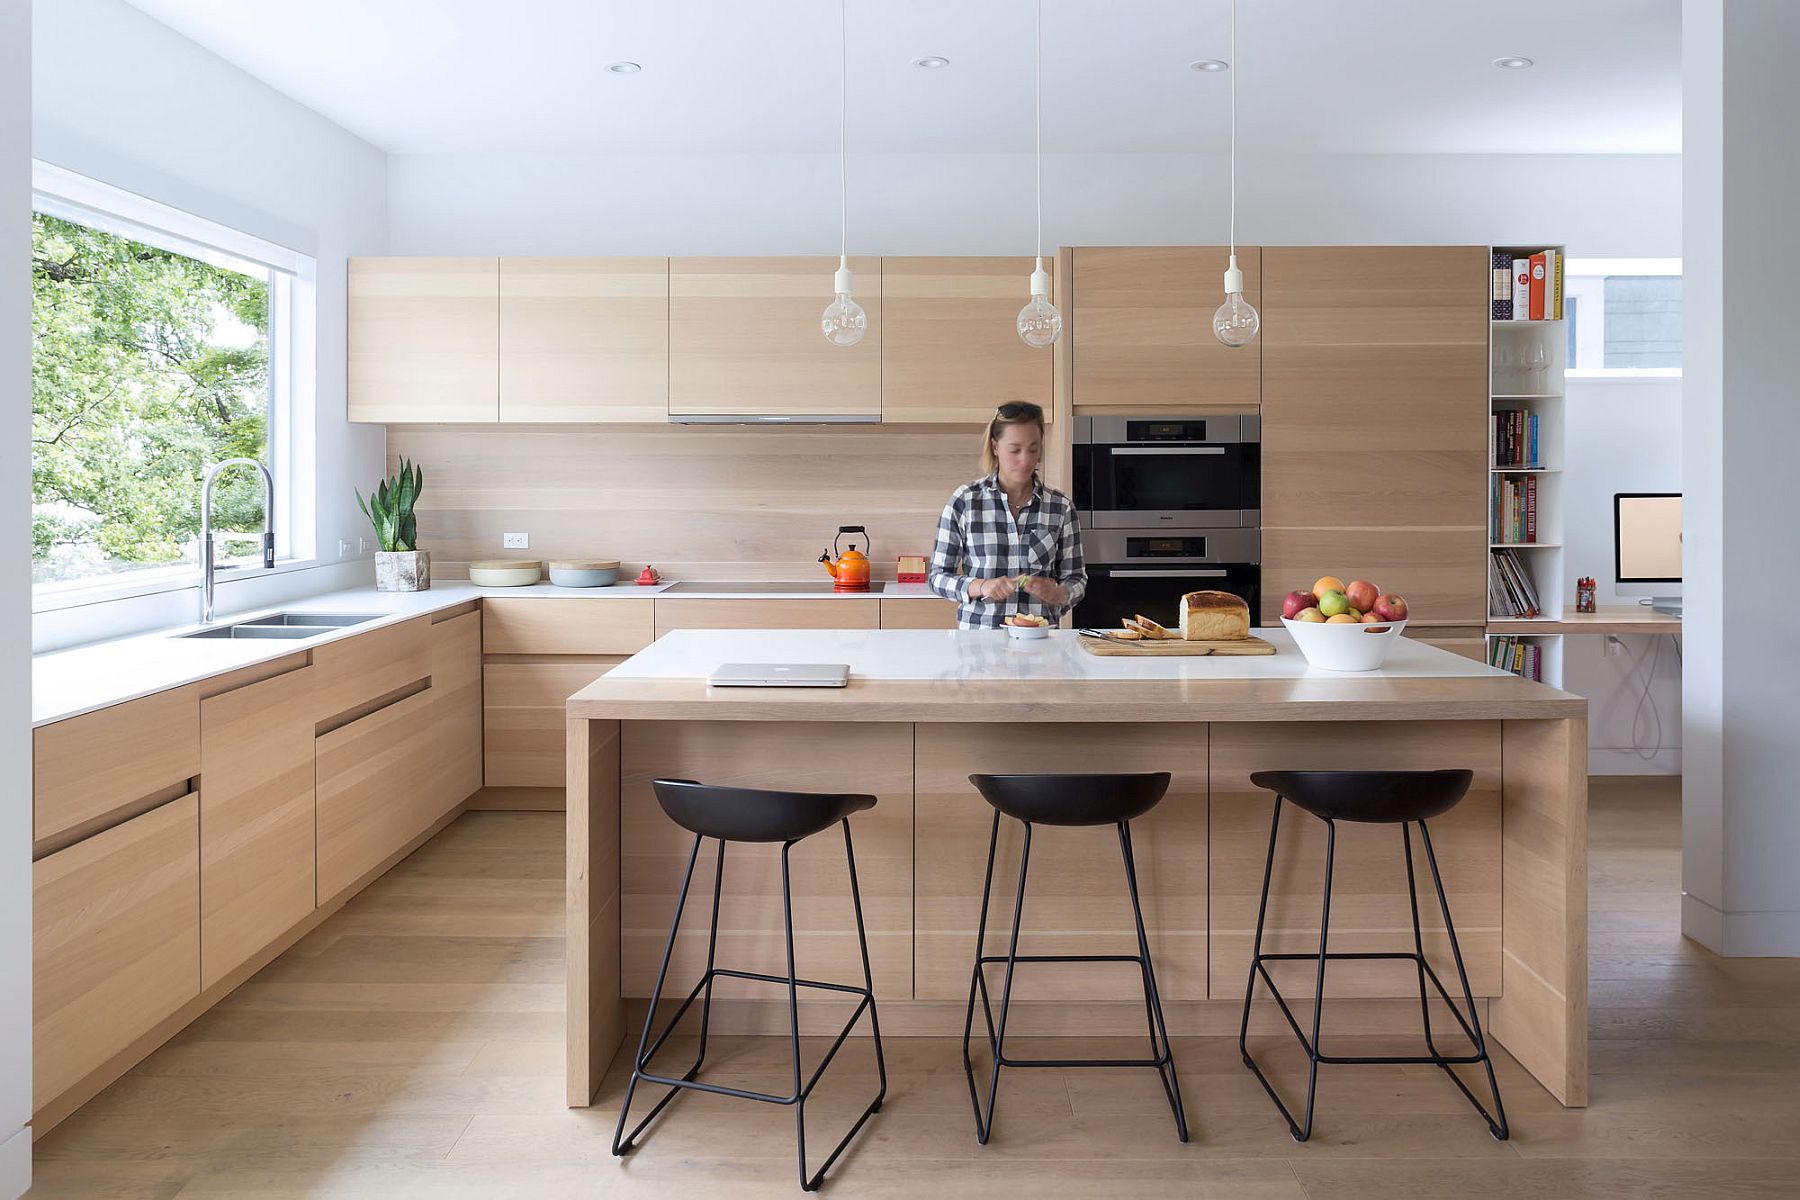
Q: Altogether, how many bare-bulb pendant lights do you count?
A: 3